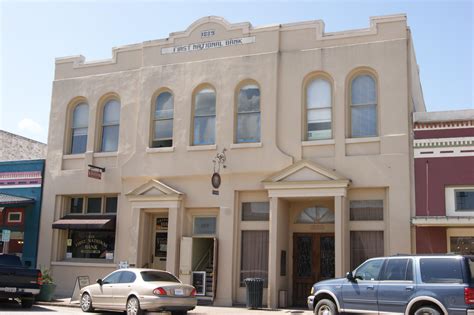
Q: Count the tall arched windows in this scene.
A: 7